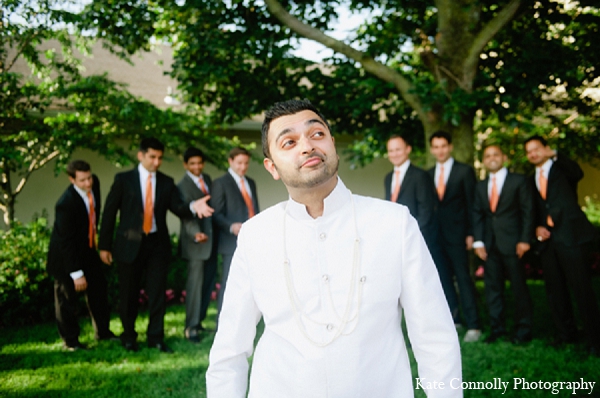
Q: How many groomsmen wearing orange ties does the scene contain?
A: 8